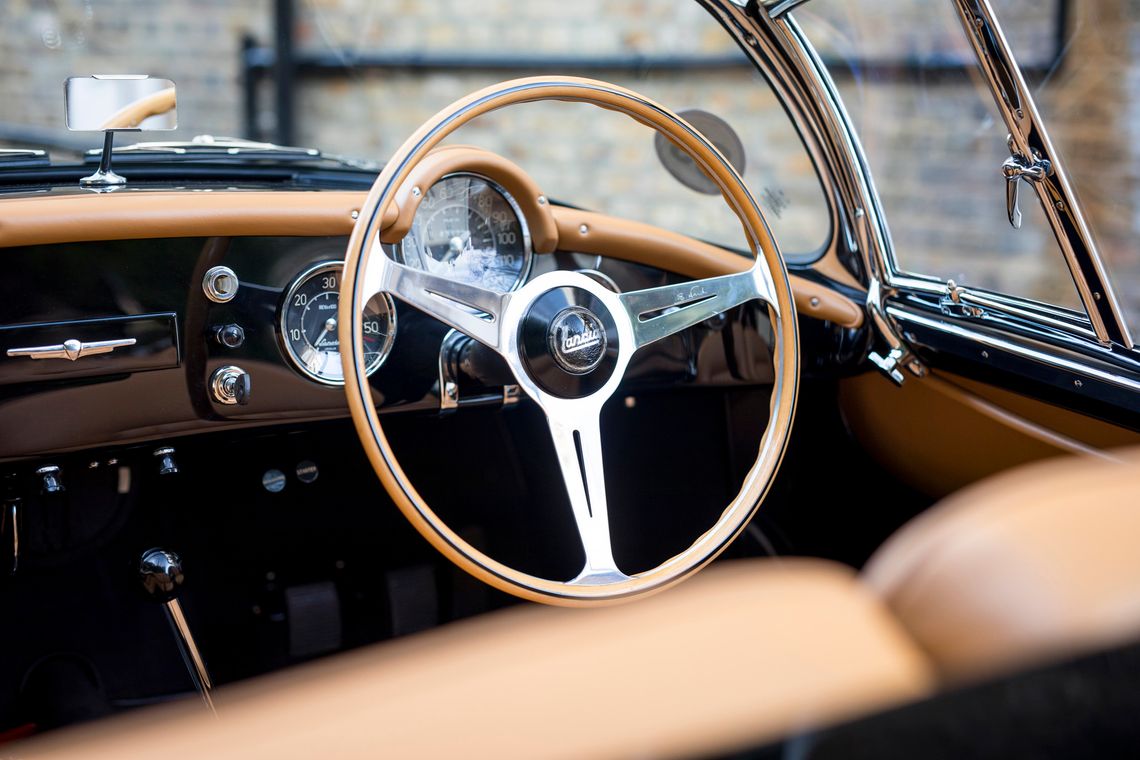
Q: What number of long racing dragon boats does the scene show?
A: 0